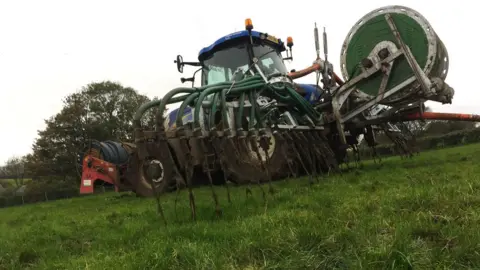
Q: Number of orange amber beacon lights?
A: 2